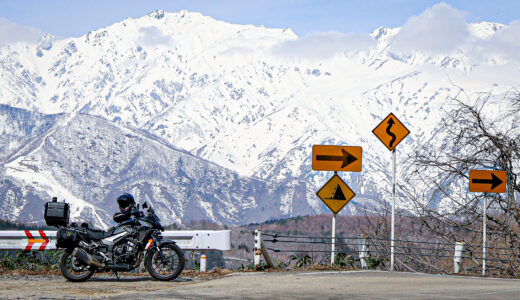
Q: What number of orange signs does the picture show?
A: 4